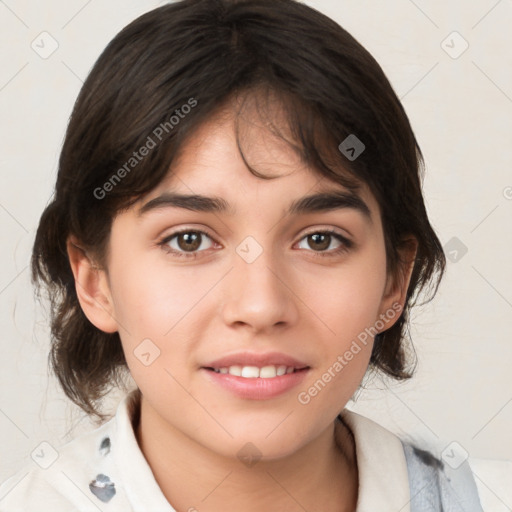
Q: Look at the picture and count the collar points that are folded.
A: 2